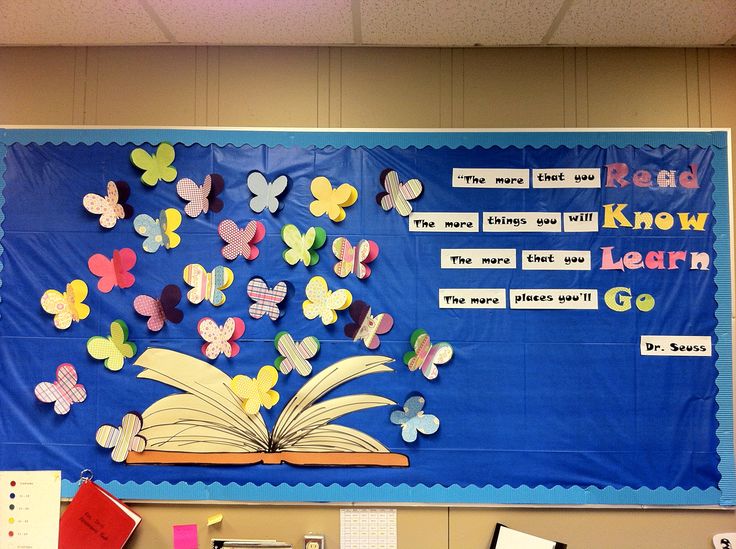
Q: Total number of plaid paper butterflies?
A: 2